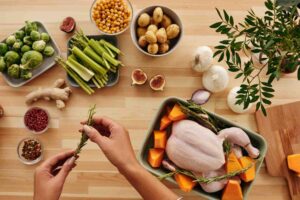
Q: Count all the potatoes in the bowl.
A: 11